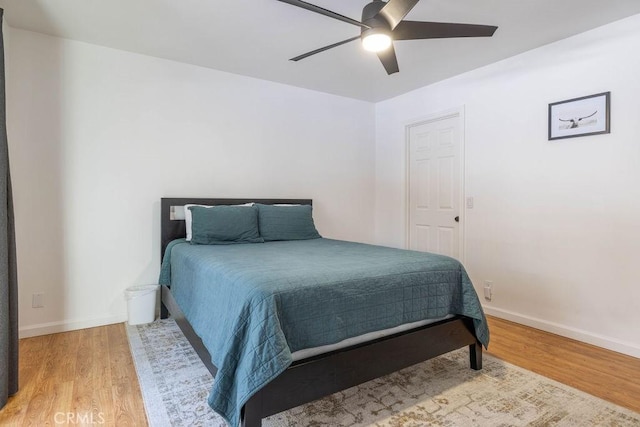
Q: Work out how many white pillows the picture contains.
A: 2